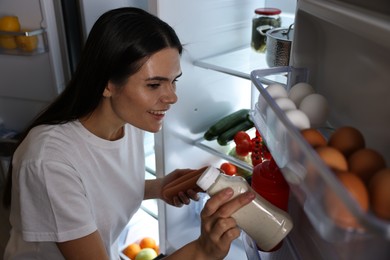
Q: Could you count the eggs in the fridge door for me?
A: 11